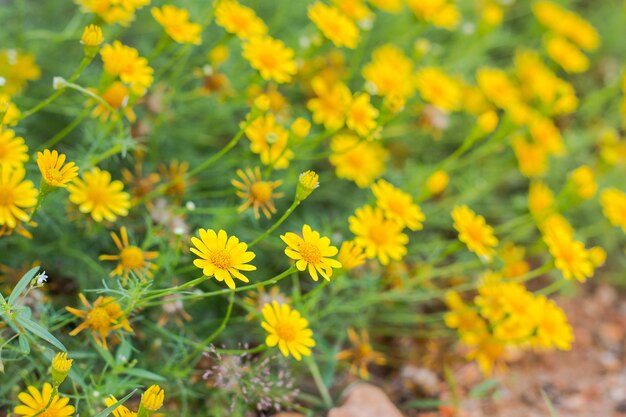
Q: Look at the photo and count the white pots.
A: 0